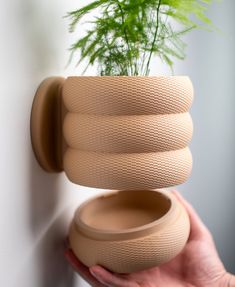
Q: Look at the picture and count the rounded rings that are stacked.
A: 3